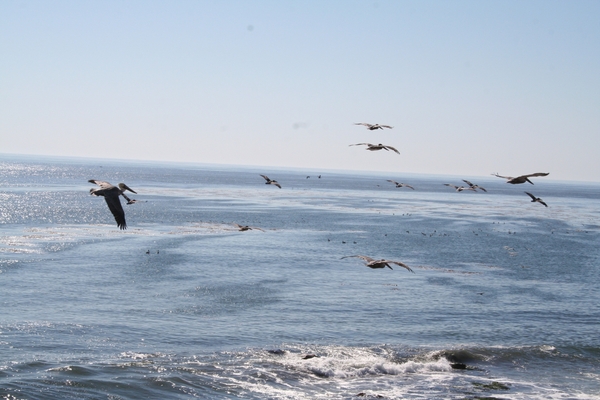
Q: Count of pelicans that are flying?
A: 12